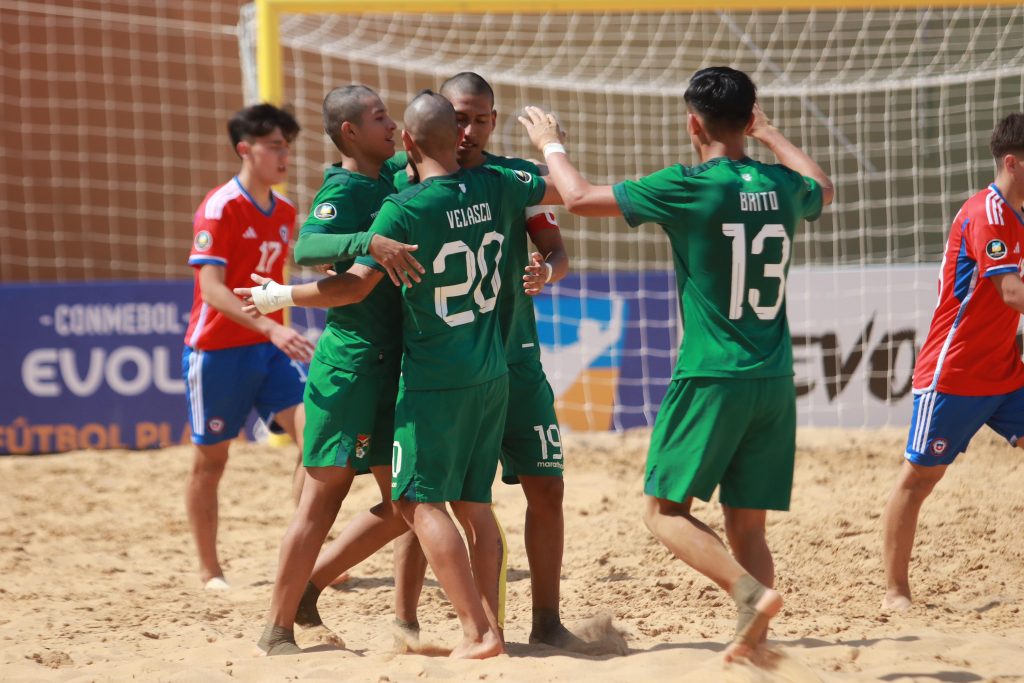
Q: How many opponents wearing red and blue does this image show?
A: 2